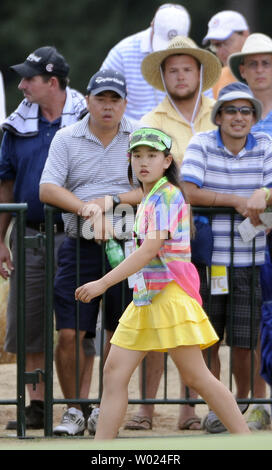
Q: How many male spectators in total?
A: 7